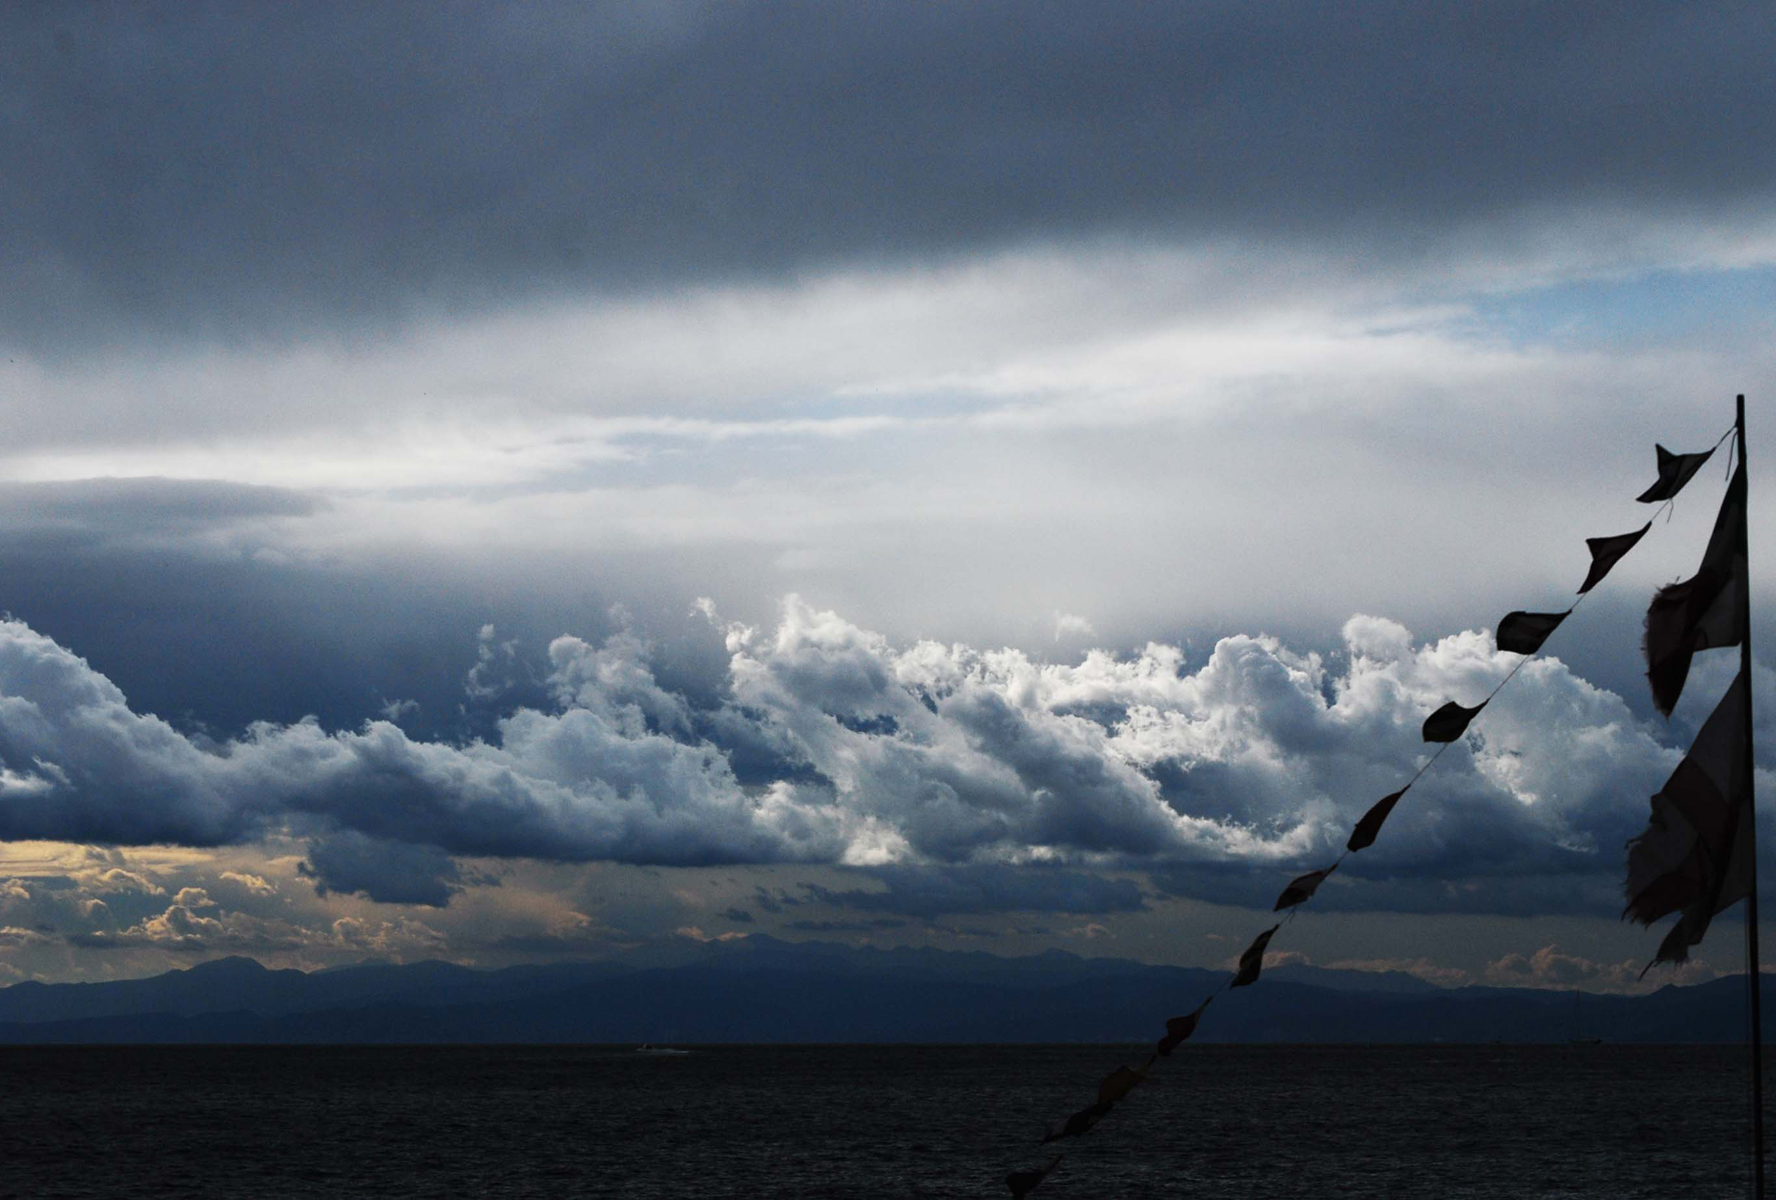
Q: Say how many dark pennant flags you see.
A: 11